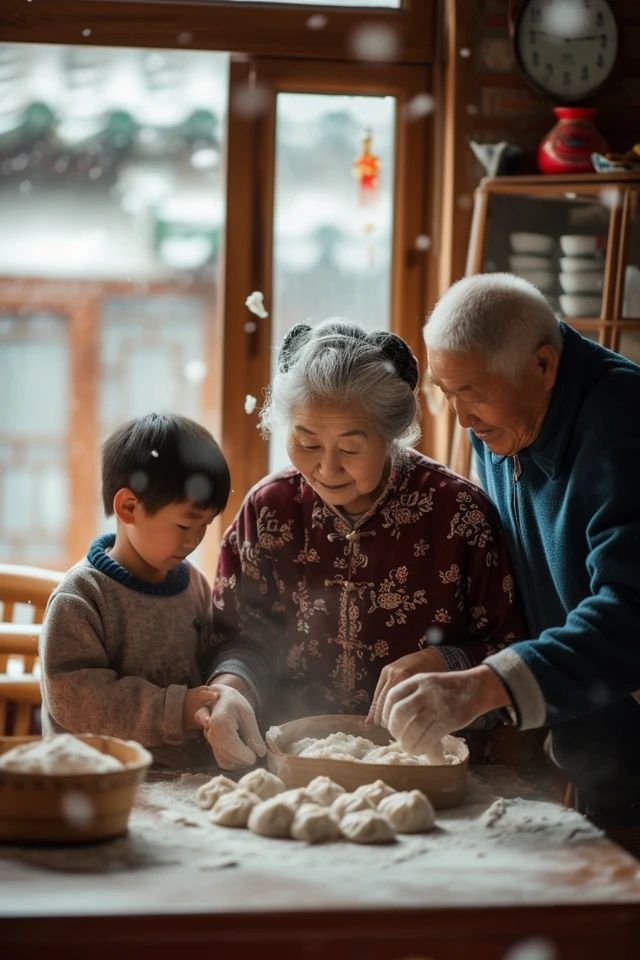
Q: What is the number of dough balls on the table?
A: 11